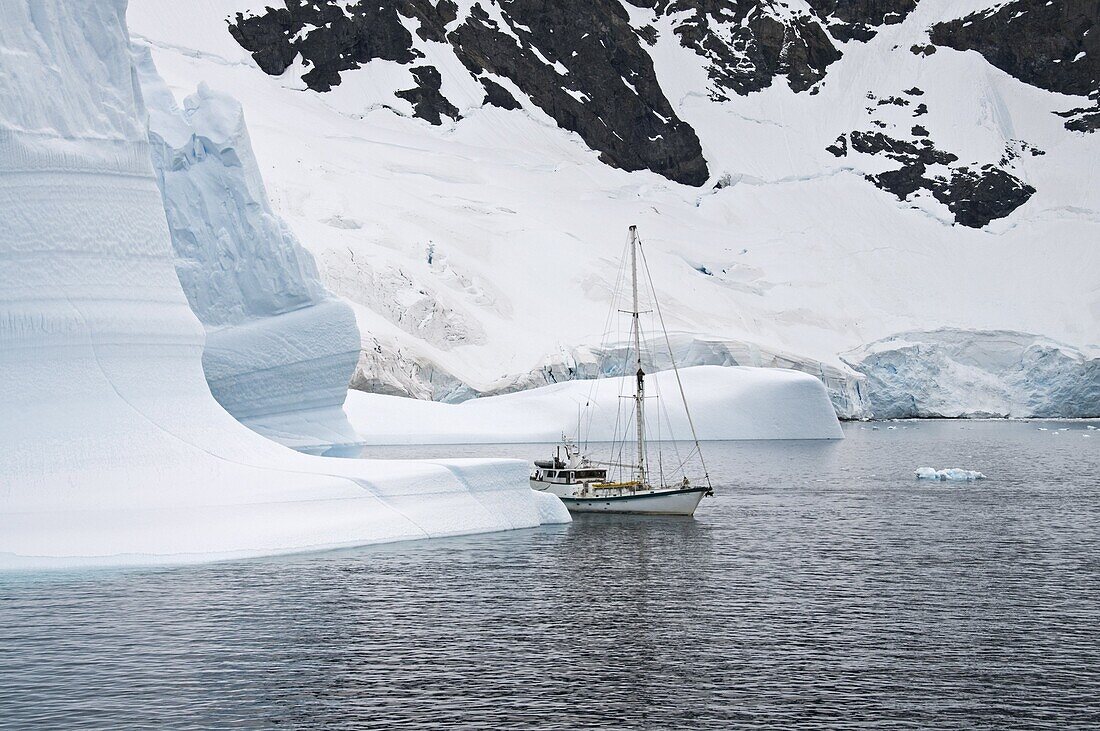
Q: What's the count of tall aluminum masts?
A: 1